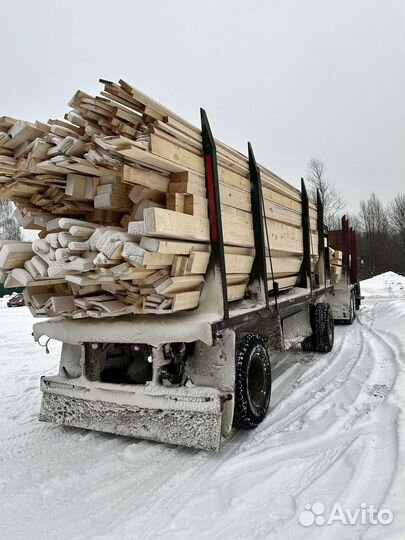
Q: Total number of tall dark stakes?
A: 4